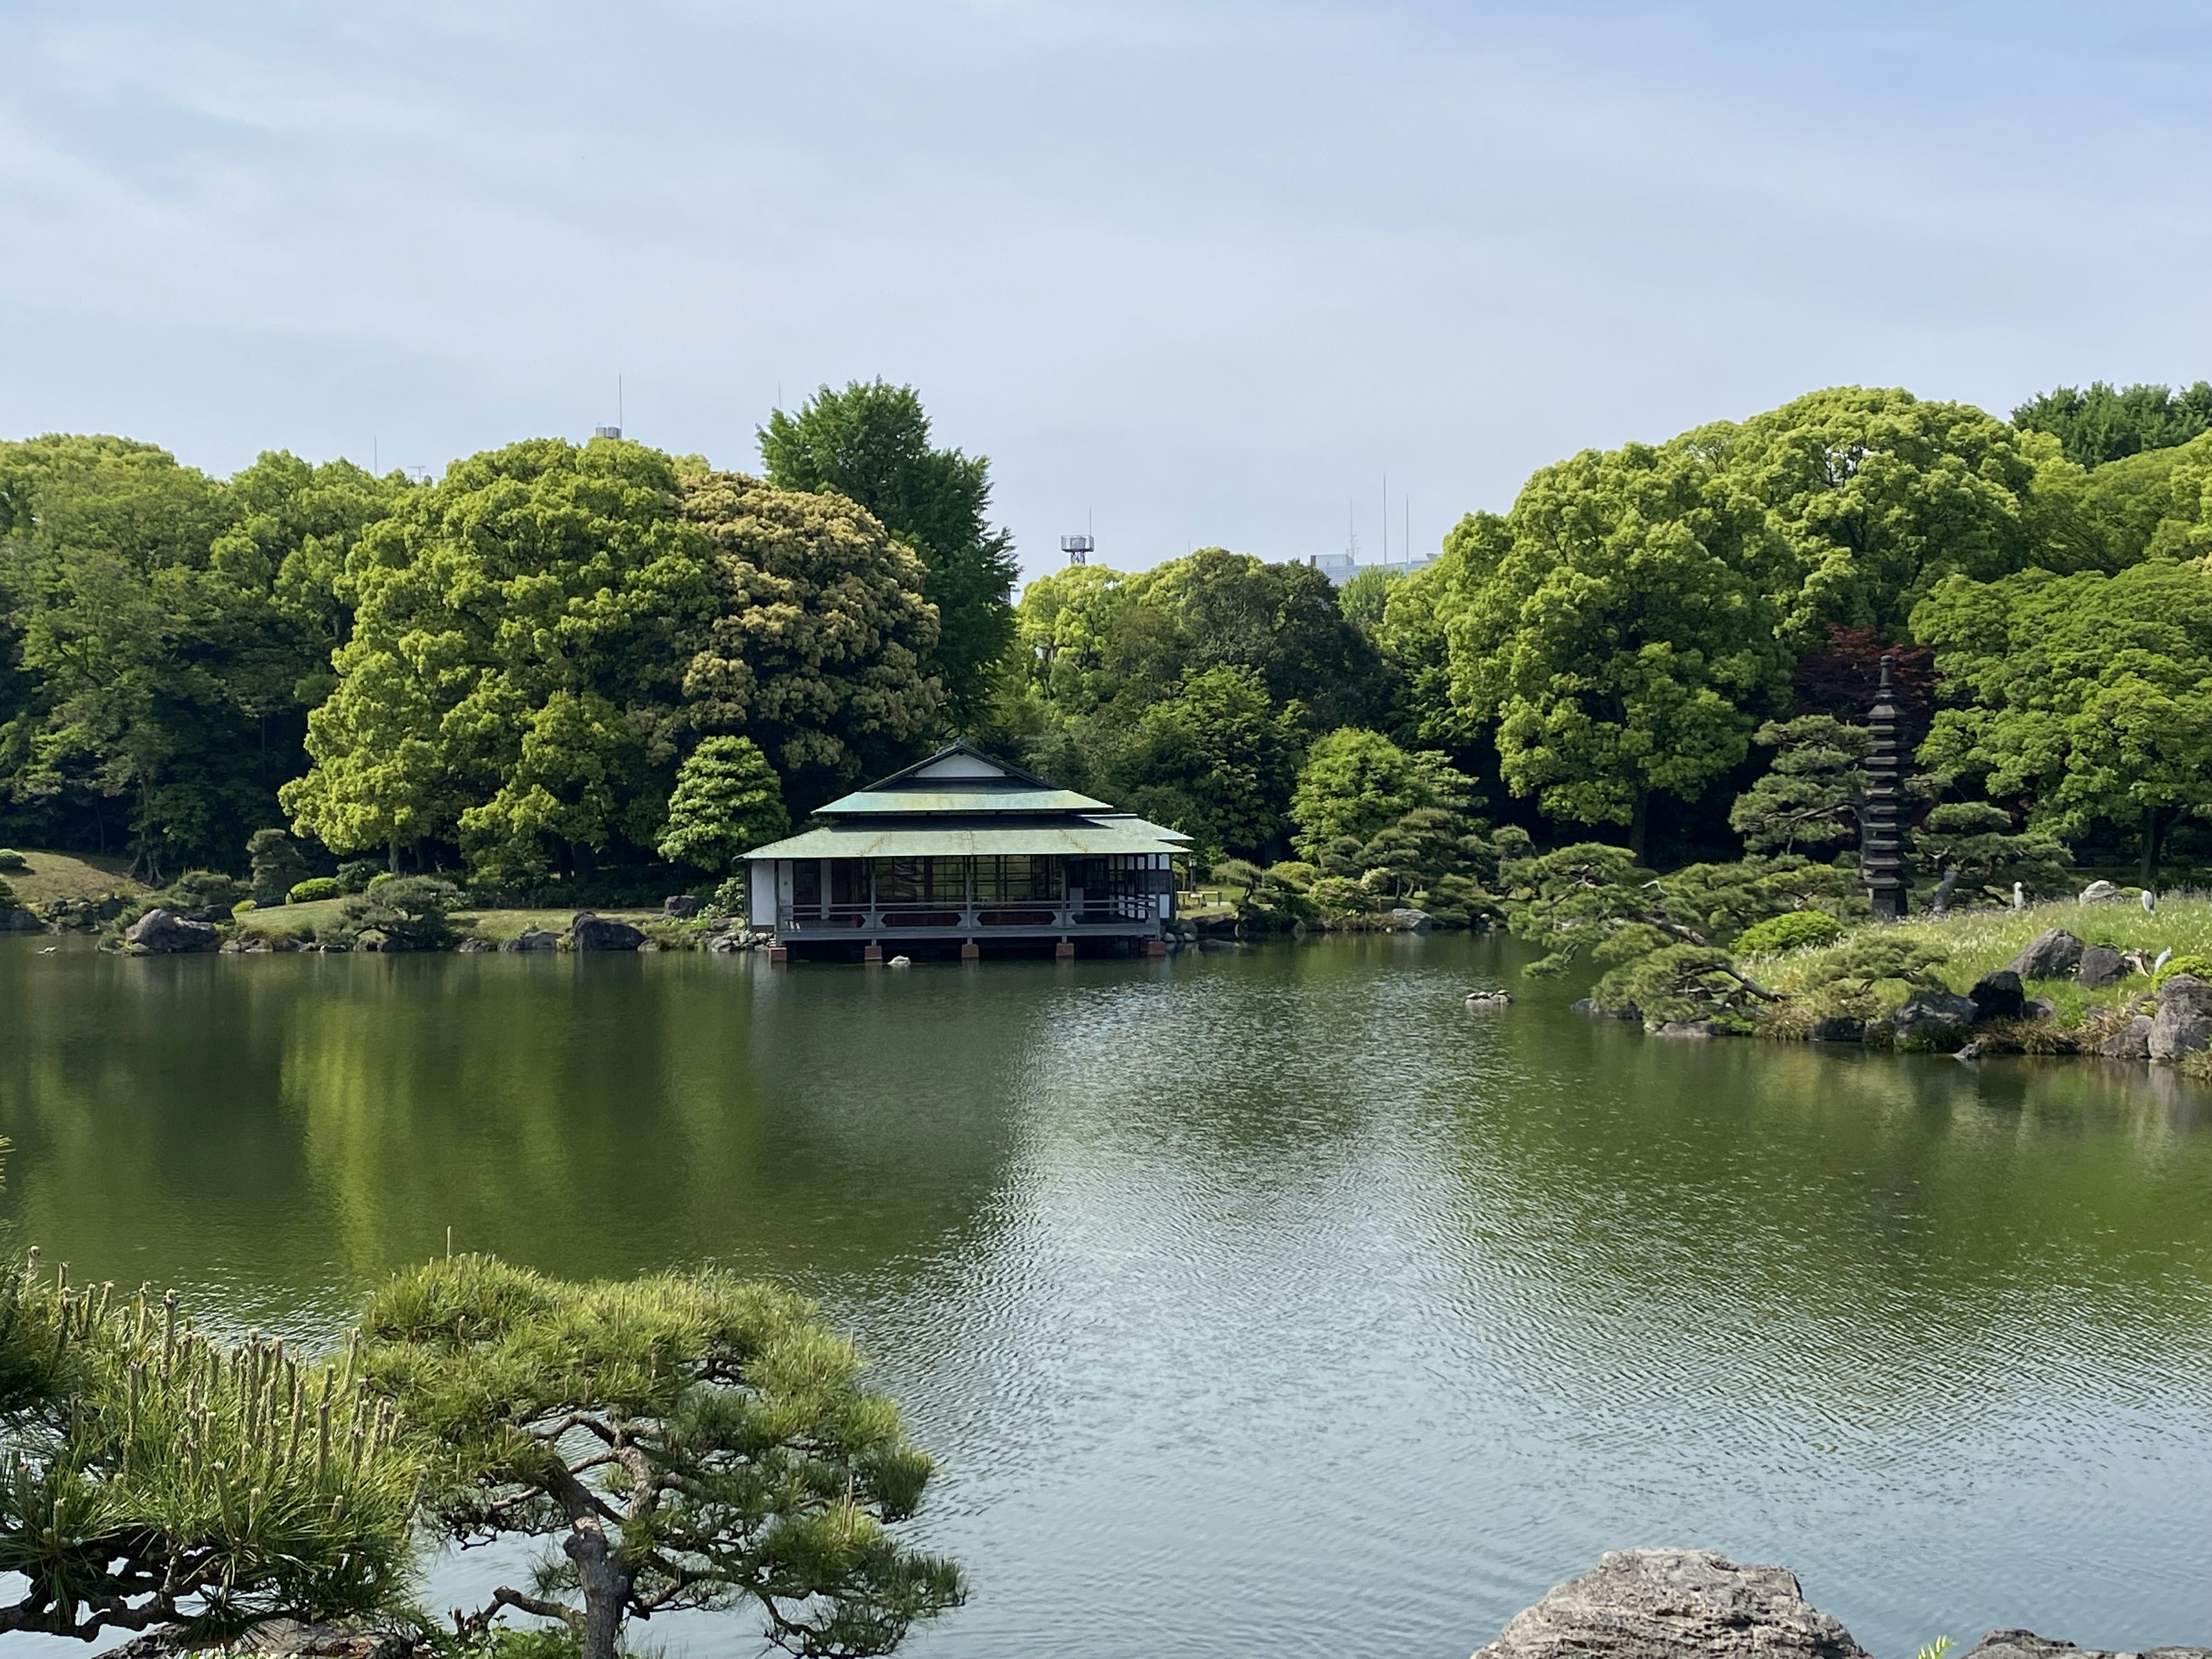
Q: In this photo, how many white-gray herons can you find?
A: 3